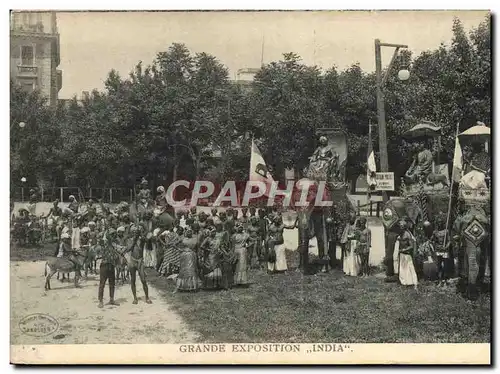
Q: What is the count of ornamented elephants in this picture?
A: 3